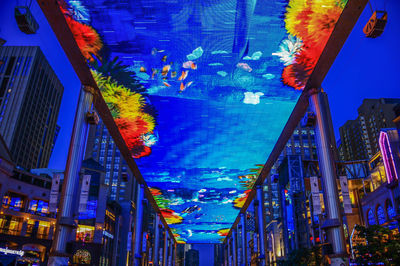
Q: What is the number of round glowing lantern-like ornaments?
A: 2